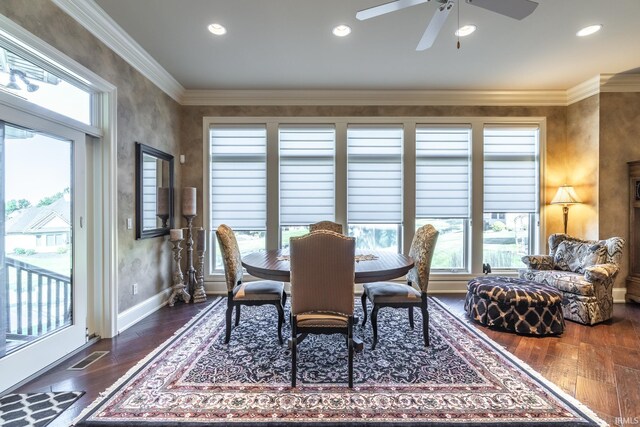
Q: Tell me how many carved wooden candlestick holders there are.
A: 3